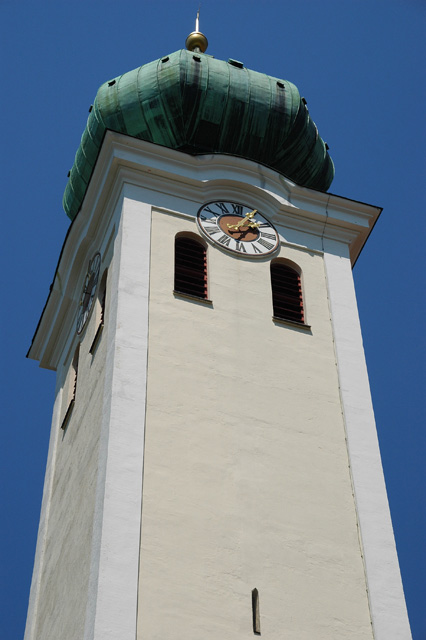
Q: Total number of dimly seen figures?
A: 0